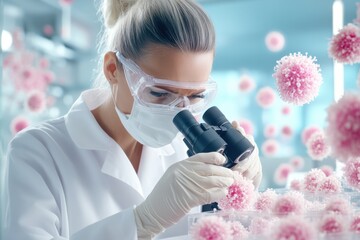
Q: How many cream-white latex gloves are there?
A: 2